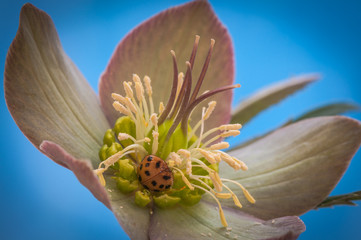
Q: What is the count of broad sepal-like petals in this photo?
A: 5